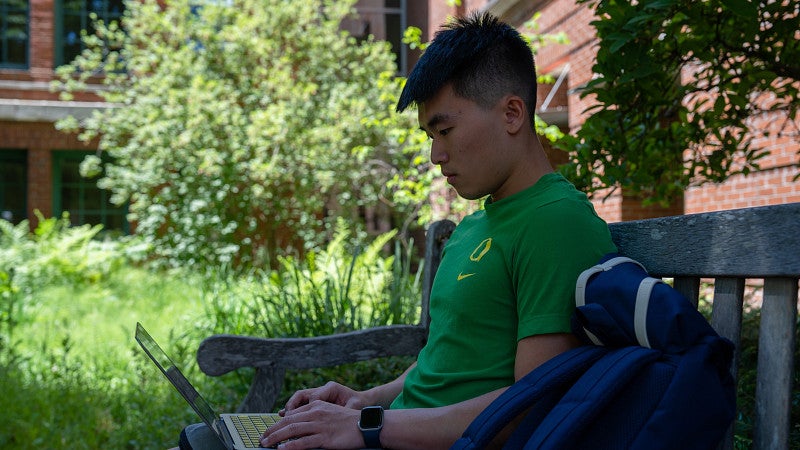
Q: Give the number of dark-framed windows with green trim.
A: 4